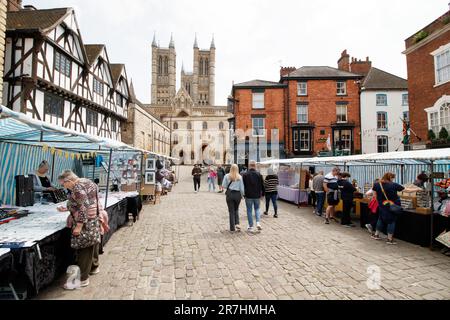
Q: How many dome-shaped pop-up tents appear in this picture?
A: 0